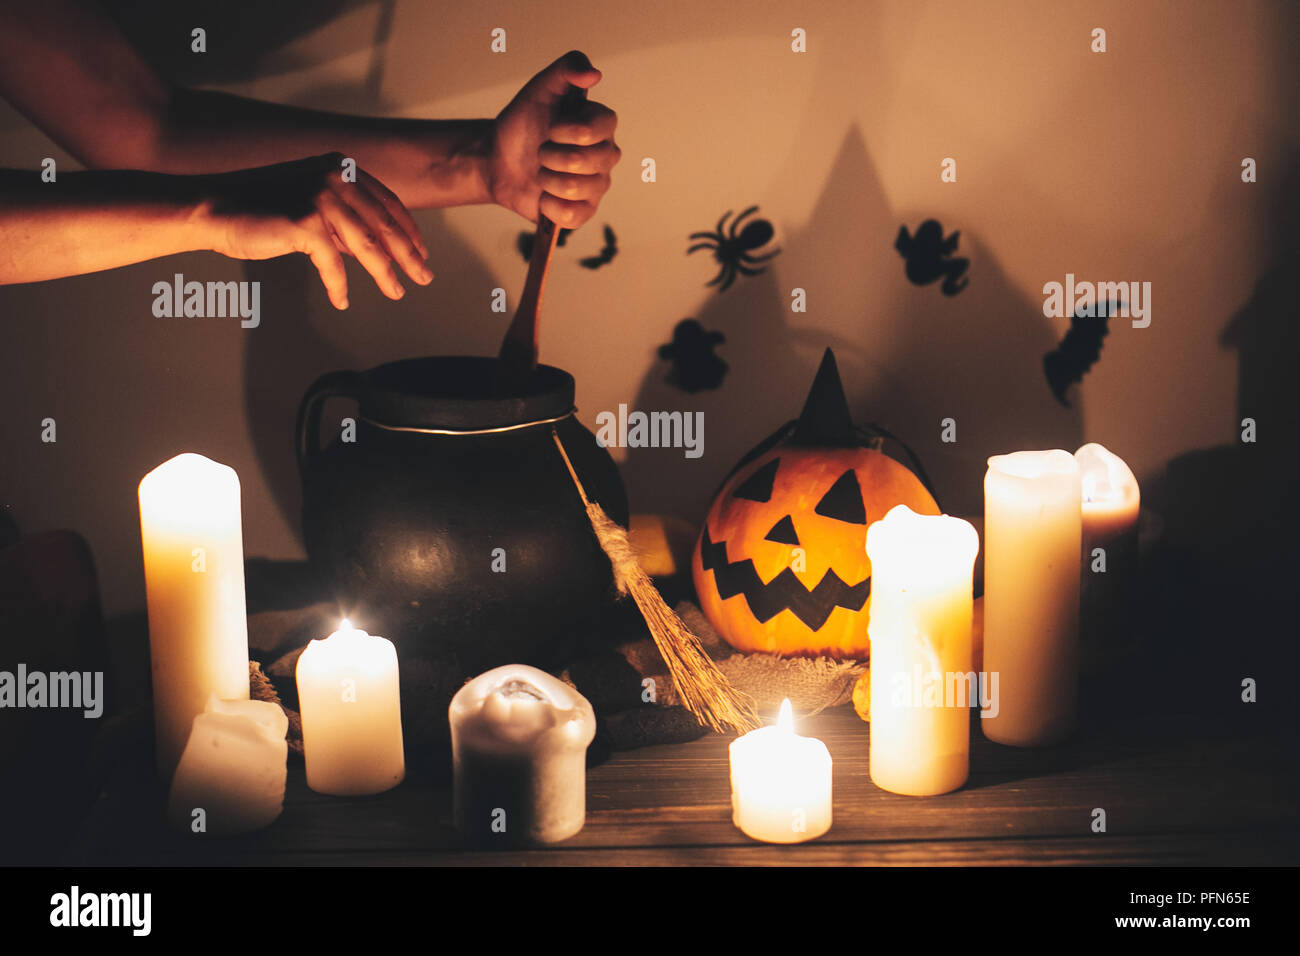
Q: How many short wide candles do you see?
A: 4